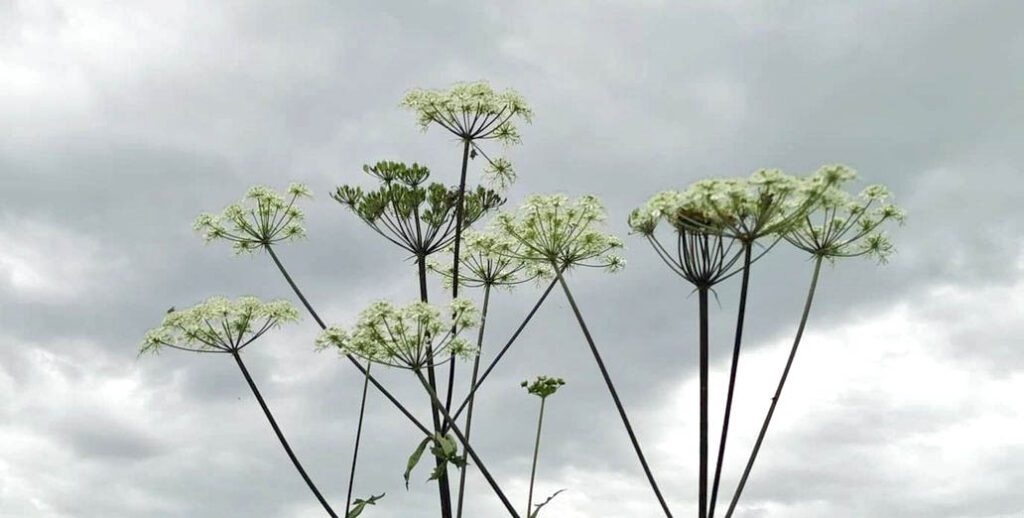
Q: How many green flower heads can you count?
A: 2